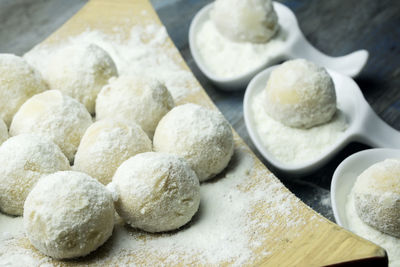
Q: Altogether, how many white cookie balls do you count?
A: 13